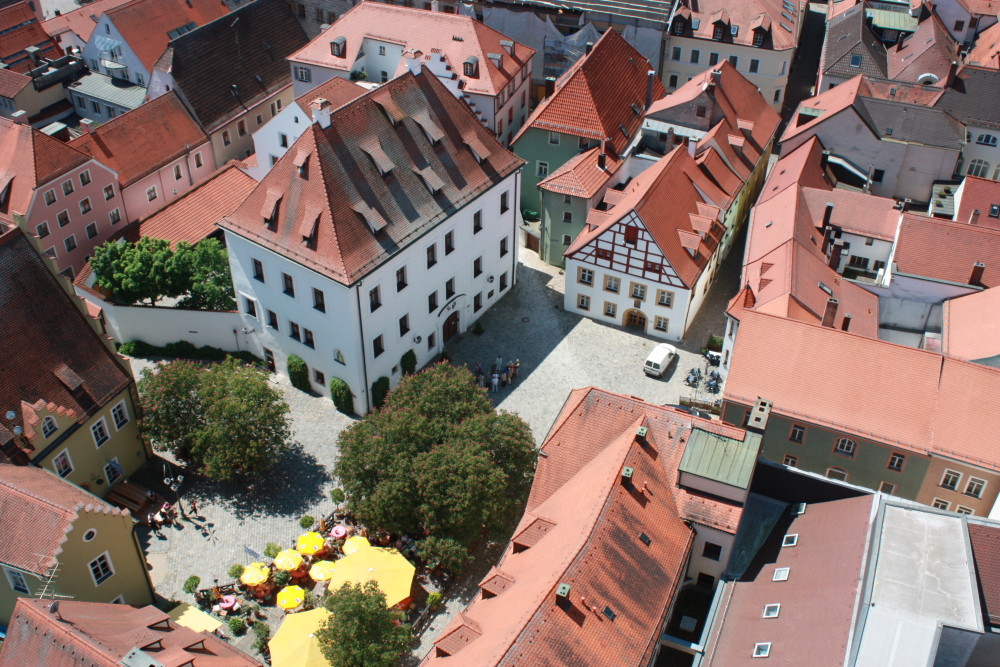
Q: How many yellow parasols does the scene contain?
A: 8